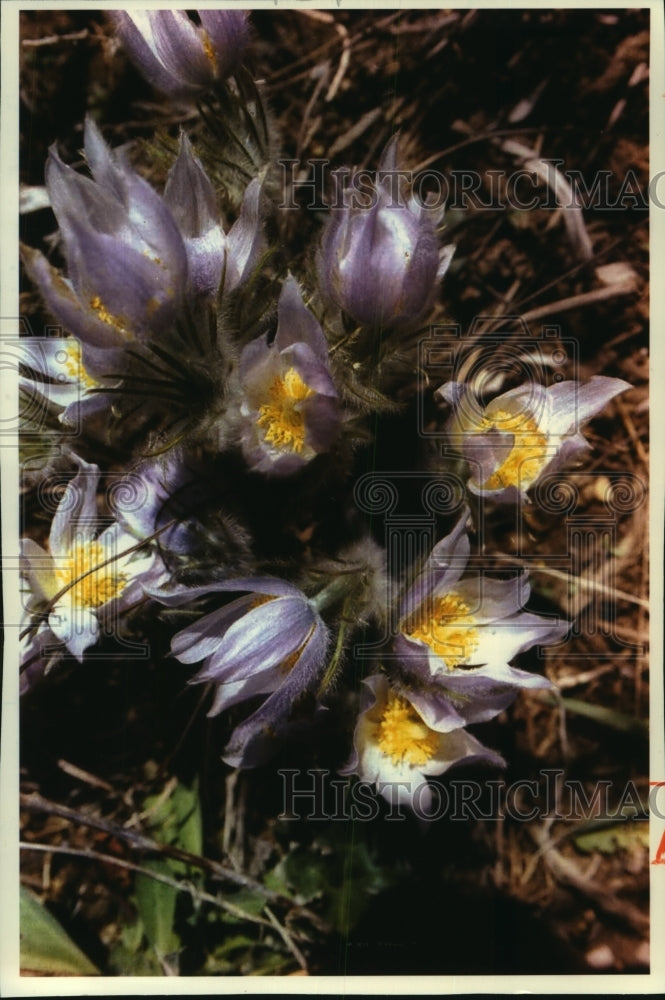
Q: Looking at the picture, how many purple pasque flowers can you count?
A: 12